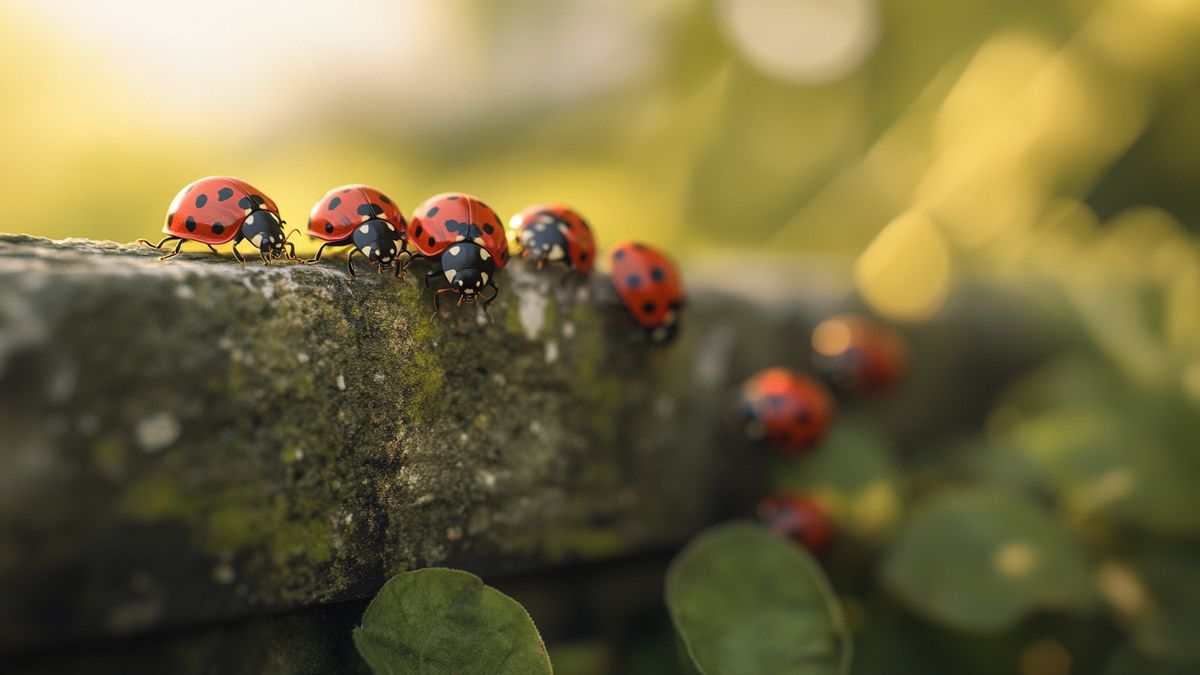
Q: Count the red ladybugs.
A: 8